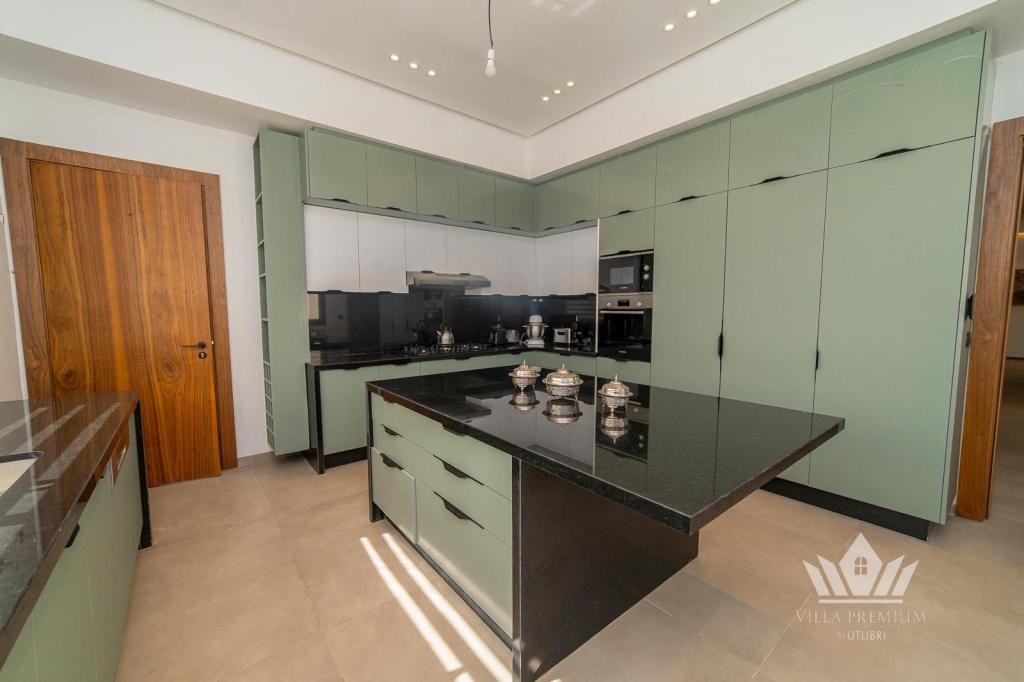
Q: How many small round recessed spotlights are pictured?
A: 9